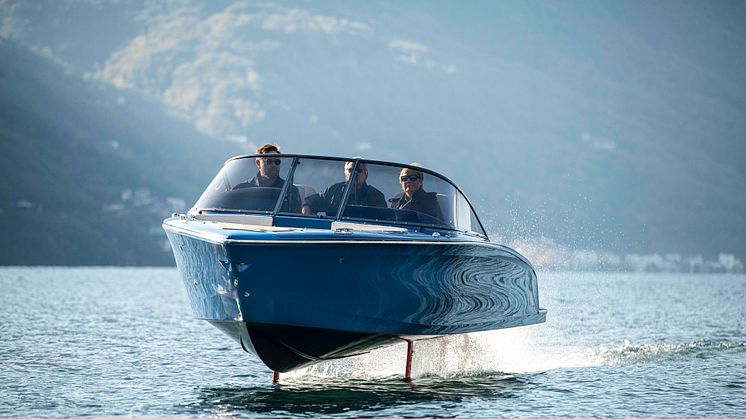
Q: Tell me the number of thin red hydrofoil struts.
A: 2